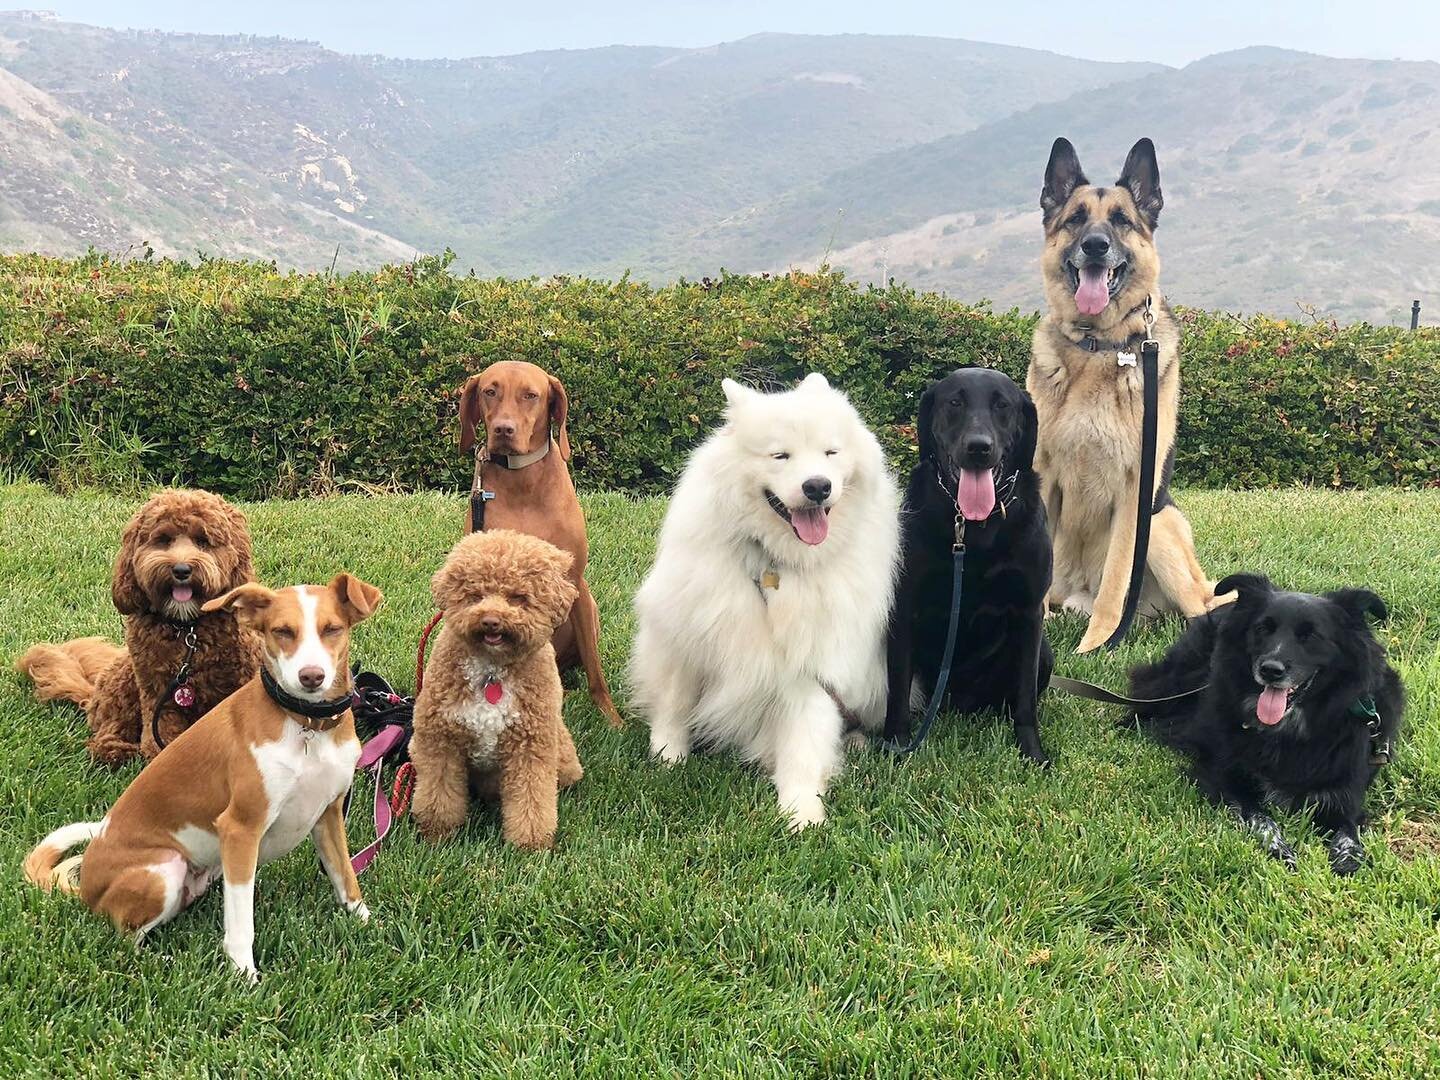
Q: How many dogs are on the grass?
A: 8